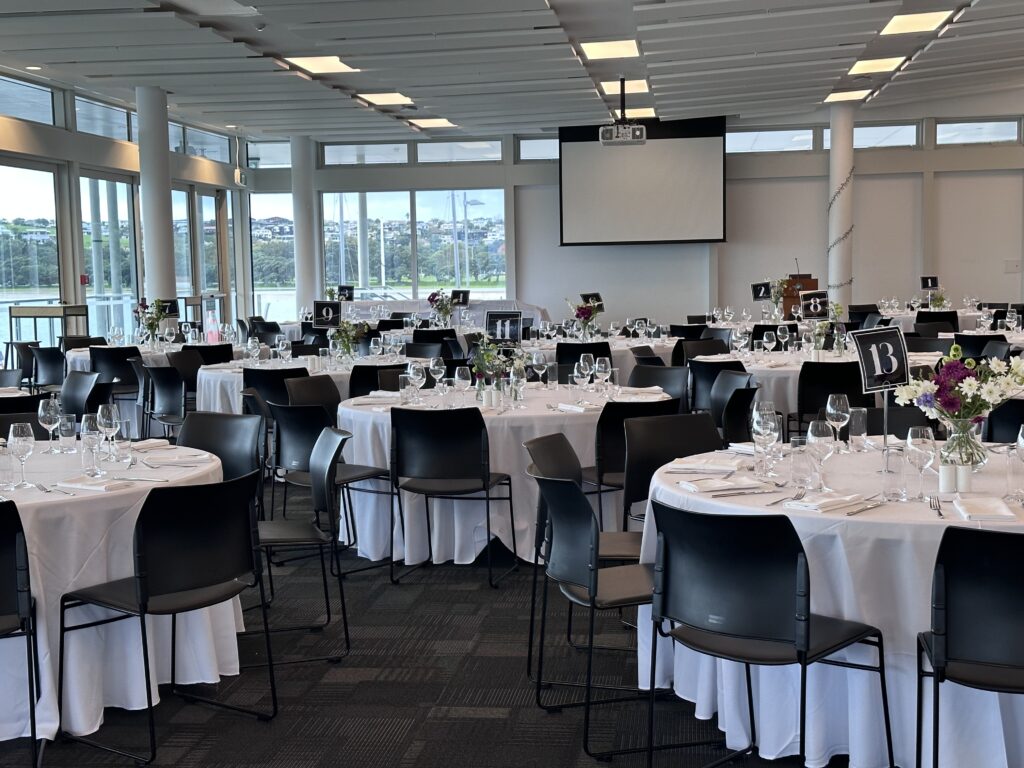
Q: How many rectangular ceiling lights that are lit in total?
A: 9